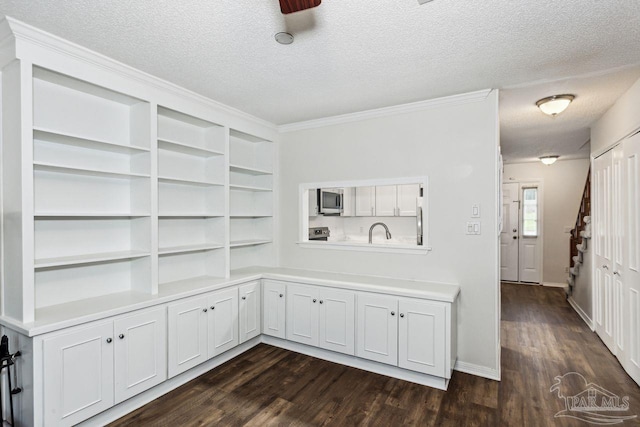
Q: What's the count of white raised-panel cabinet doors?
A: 10